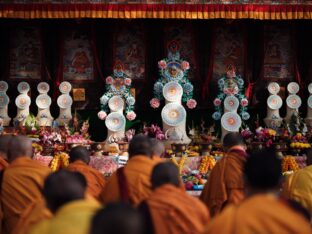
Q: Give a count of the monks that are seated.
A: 11